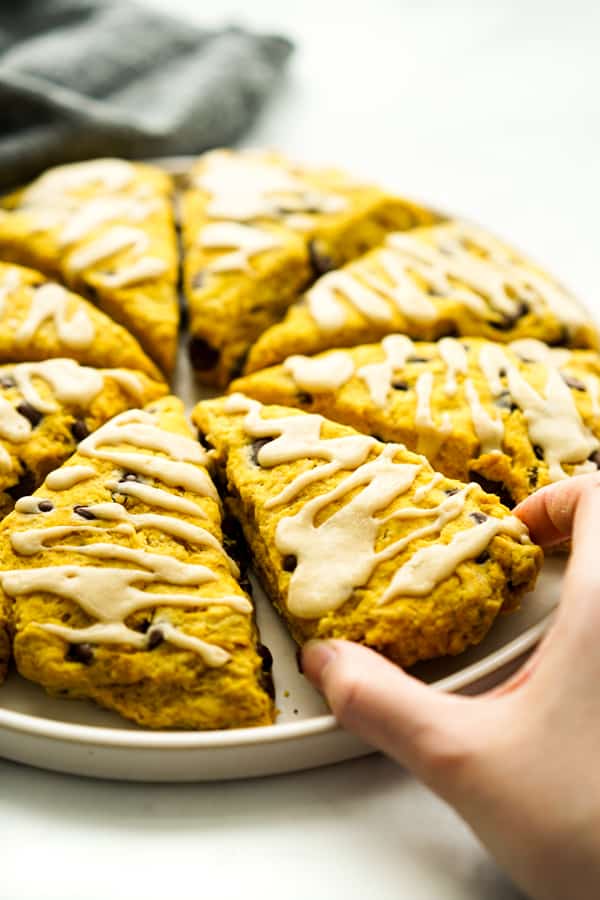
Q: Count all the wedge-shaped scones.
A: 8